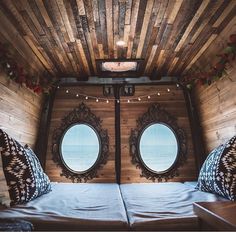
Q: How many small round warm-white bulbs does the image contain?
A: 13